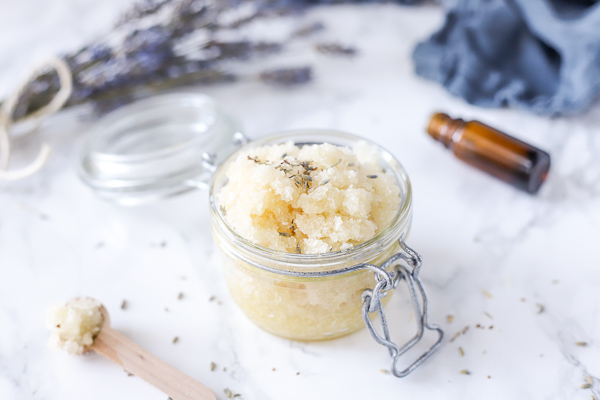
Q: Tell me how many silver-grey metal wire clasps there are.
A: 1